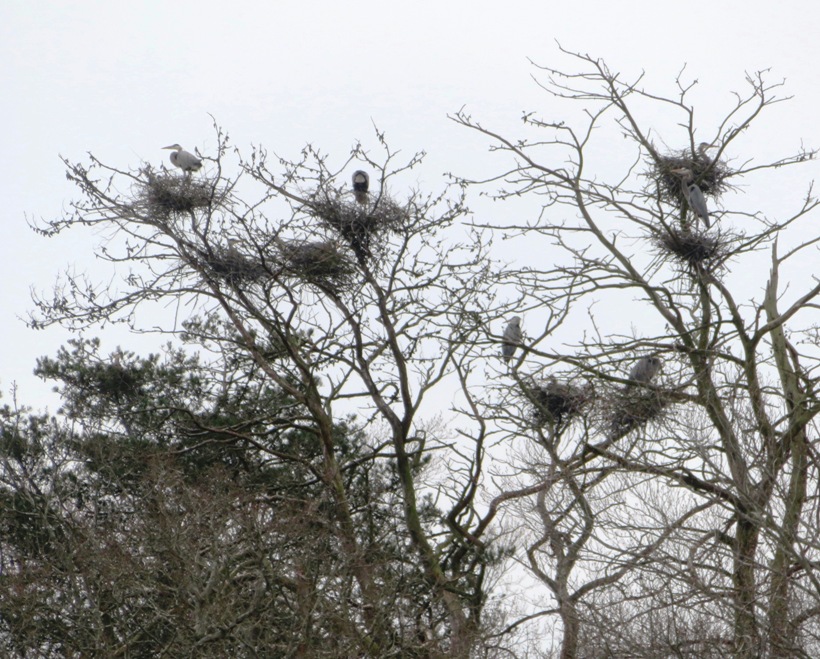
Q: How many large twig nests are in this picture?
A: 8